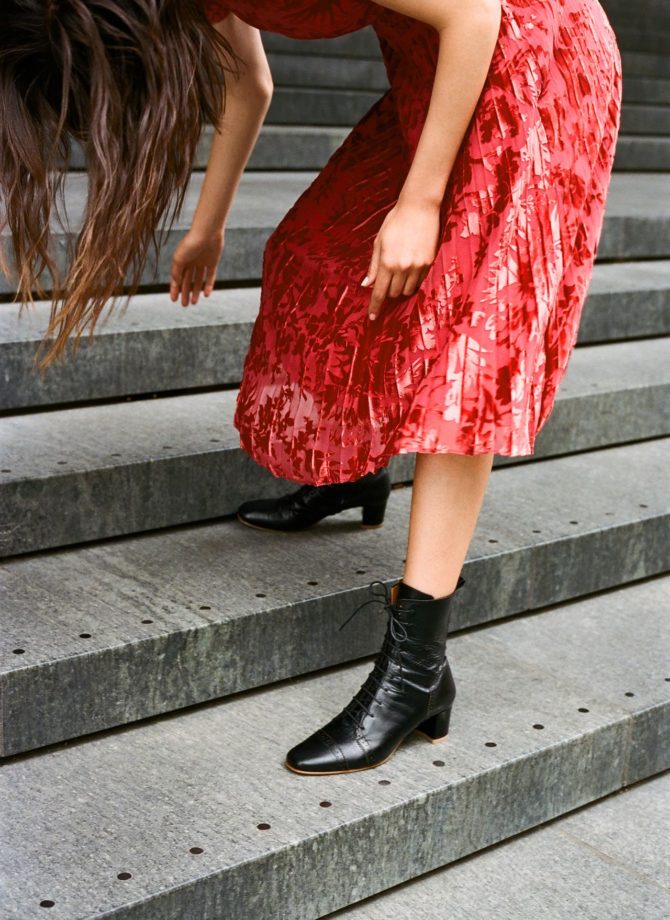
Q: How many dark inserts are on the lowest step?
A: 12